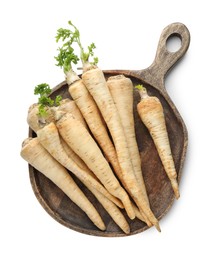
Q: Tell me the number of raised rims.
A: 1